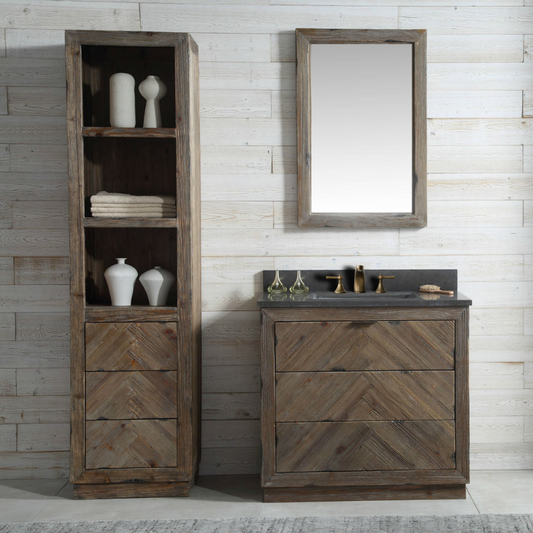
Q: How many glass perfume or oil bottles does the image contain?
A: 2